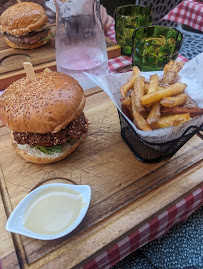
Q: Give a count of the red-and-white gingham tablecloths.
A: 2